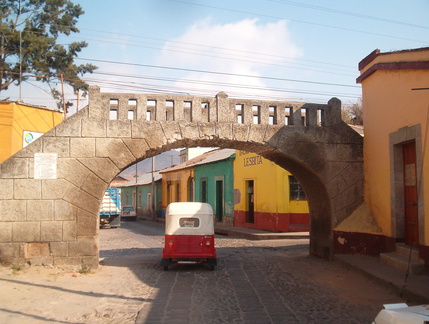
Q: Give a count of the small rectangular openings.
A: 12